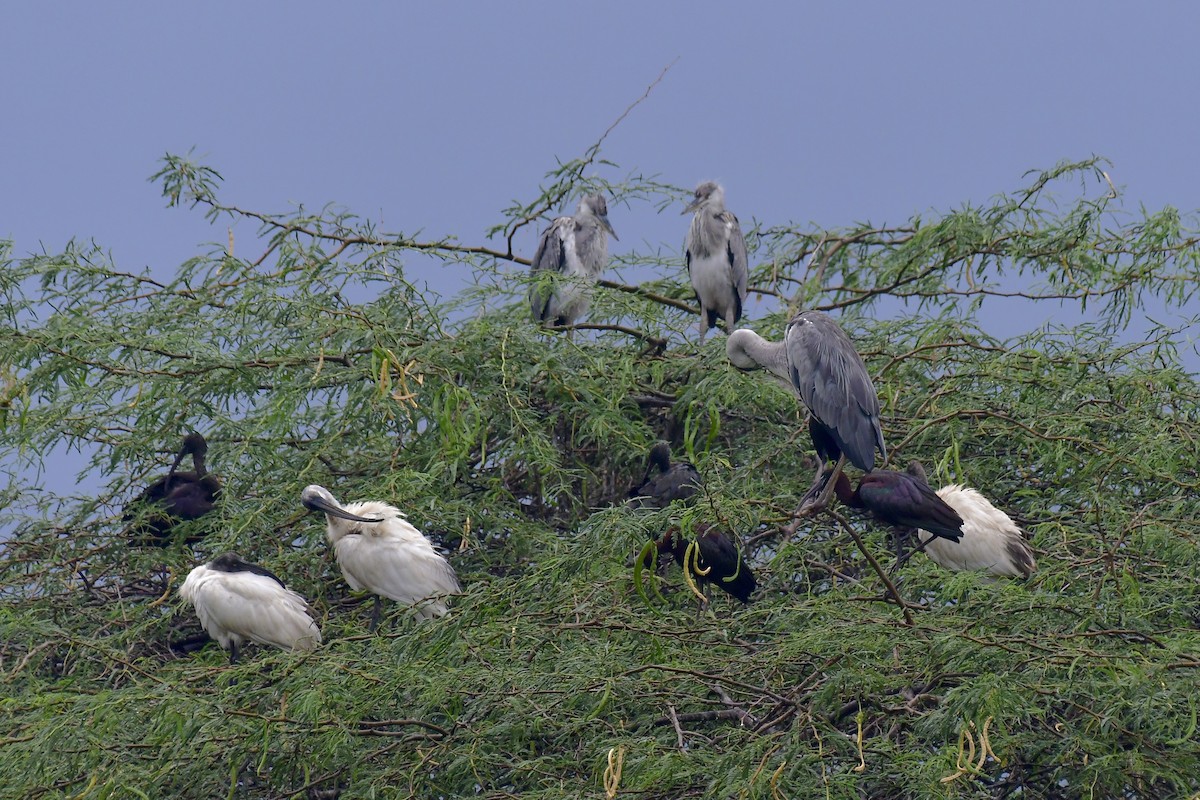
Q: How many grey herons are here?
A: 3